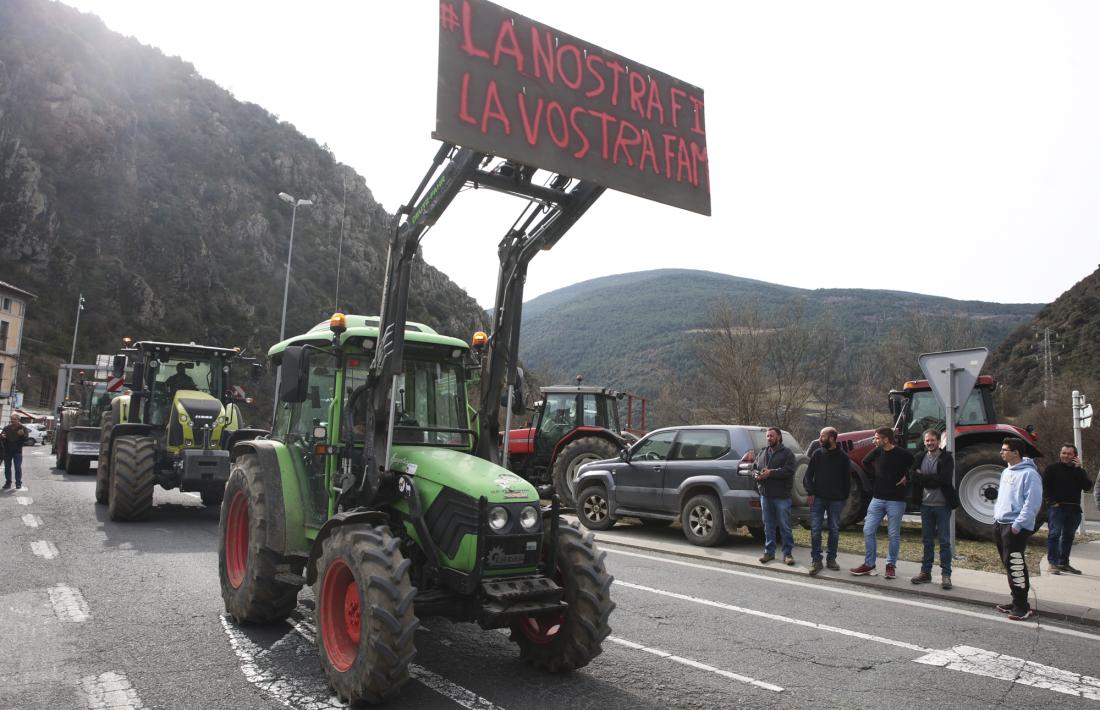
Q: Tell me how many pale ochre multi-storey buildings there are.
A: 1